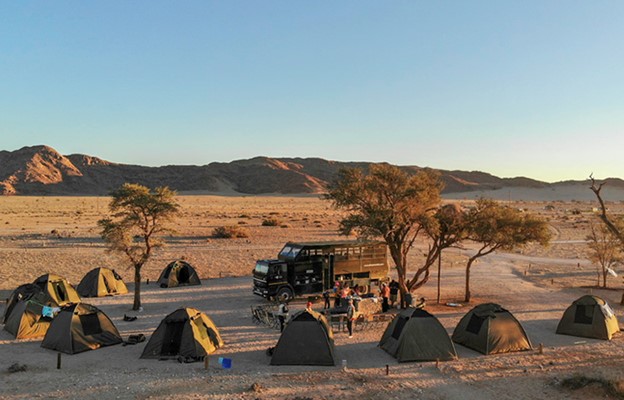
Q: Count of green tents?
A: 11